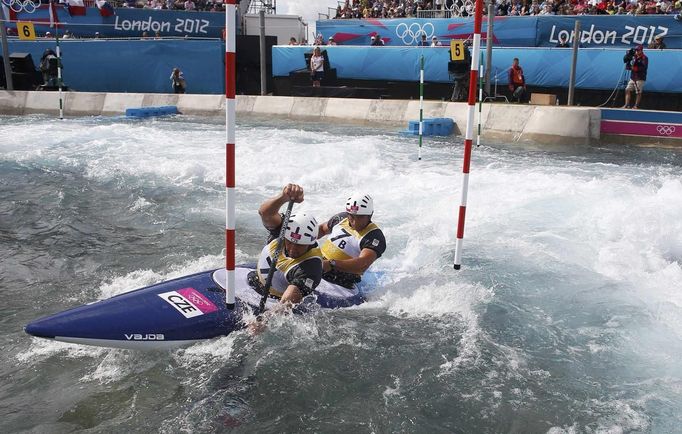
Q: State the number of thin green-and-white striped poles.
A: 3